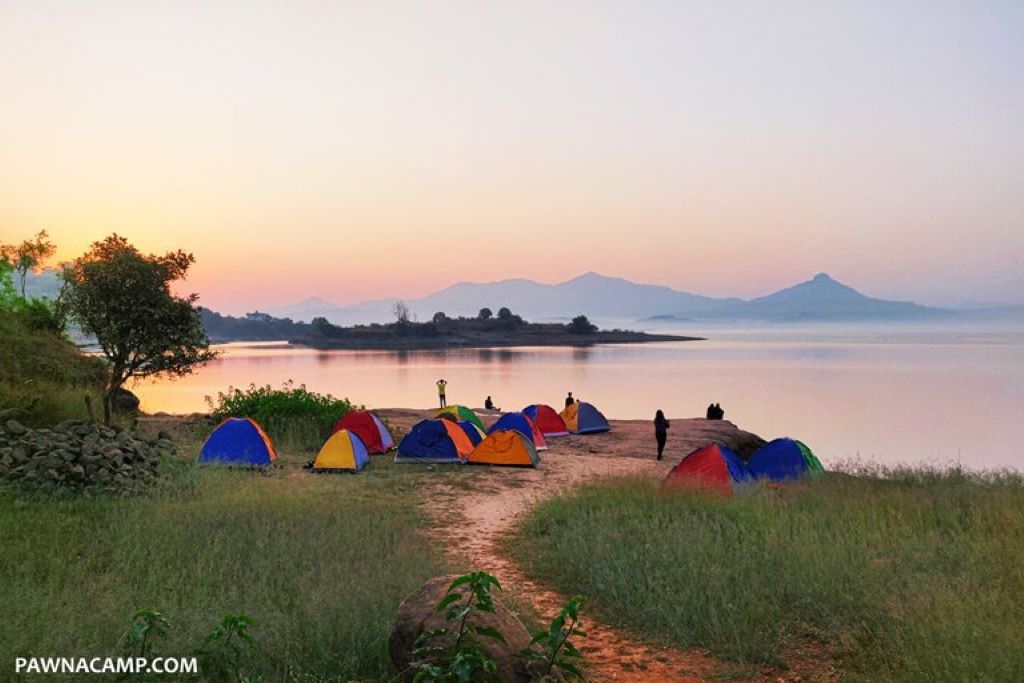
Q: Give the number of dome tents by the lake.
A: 12